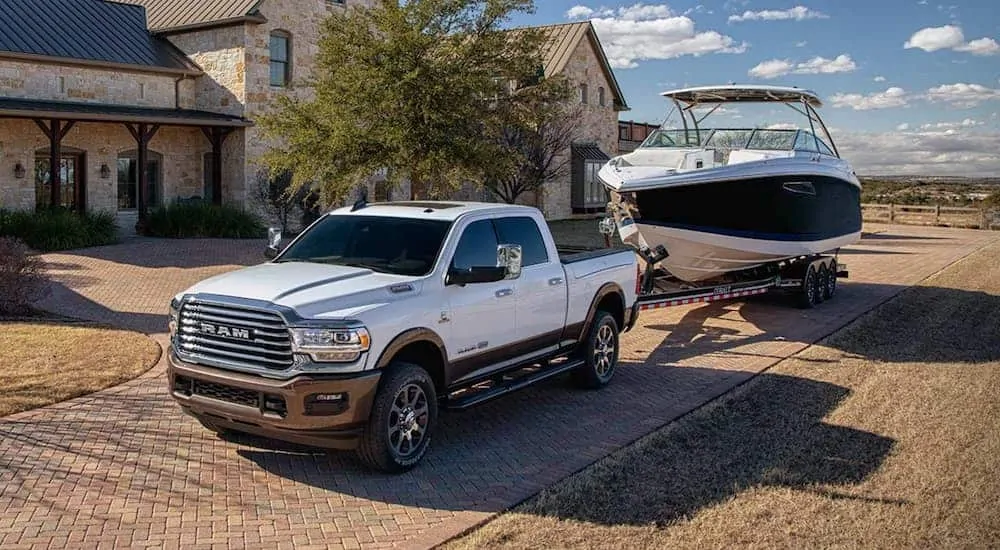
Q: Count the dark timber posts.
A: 3